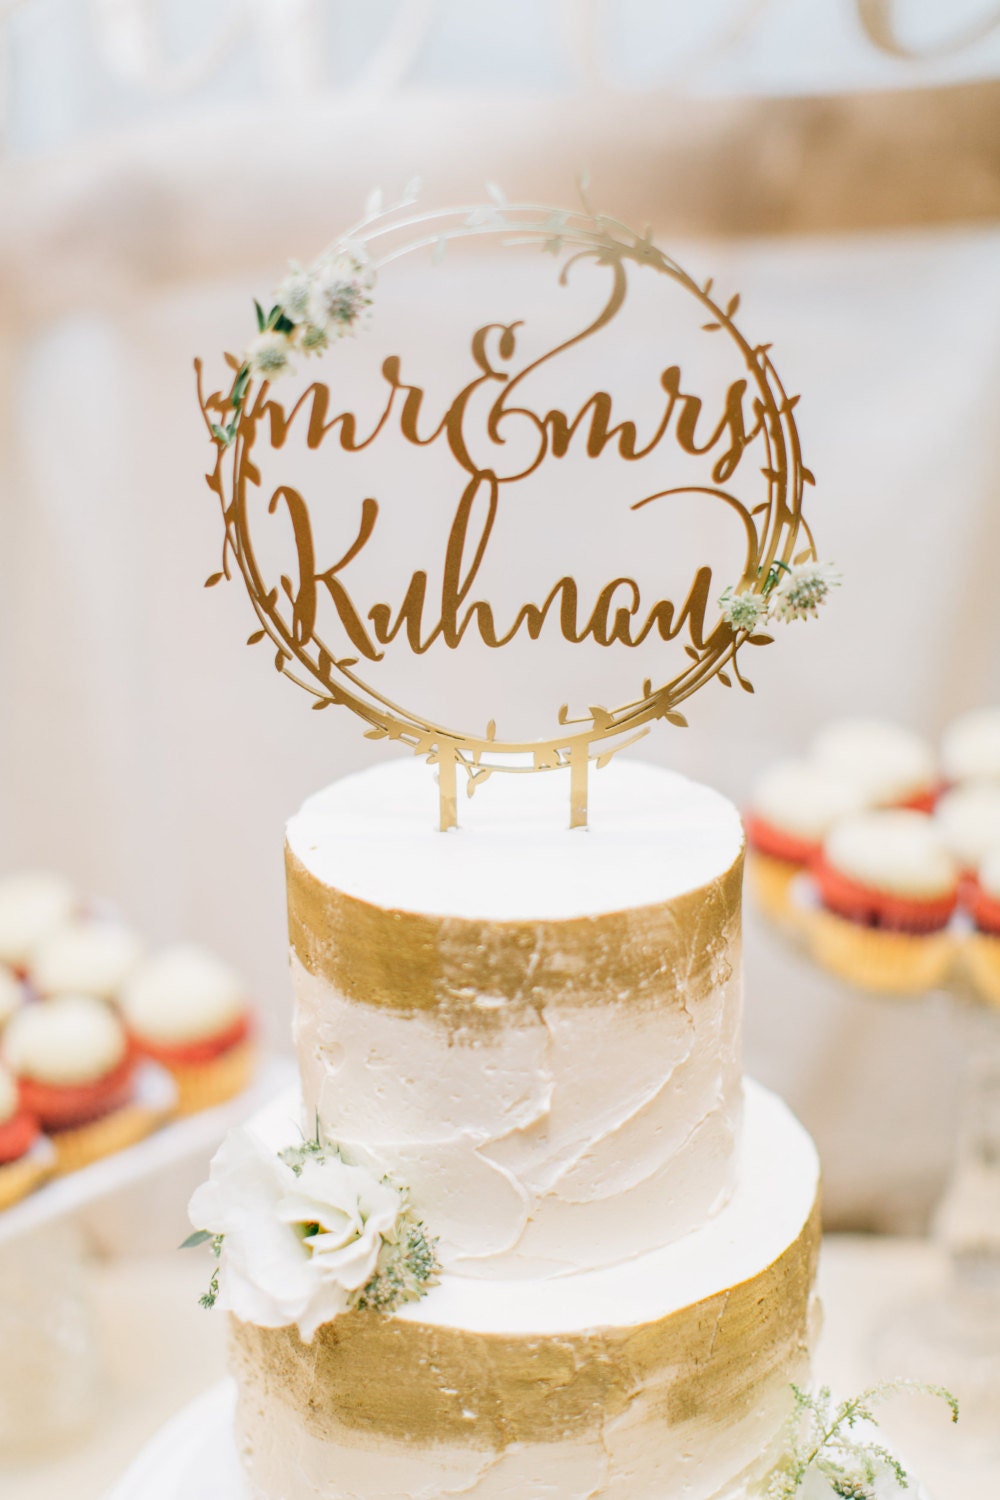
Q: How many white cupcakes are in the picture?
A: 12